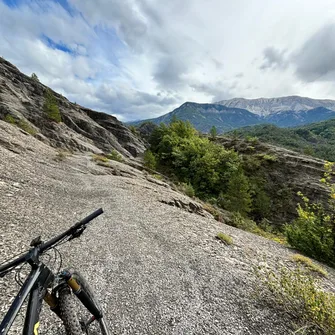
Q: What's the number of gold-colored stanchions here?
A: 2